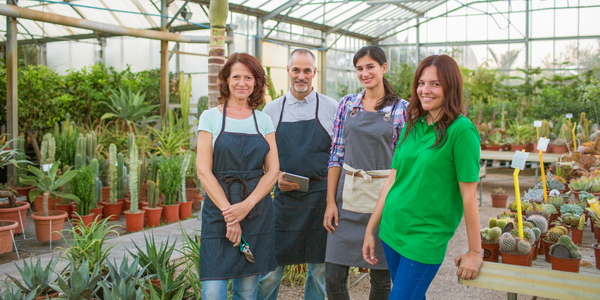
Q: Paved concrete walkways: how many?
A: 1